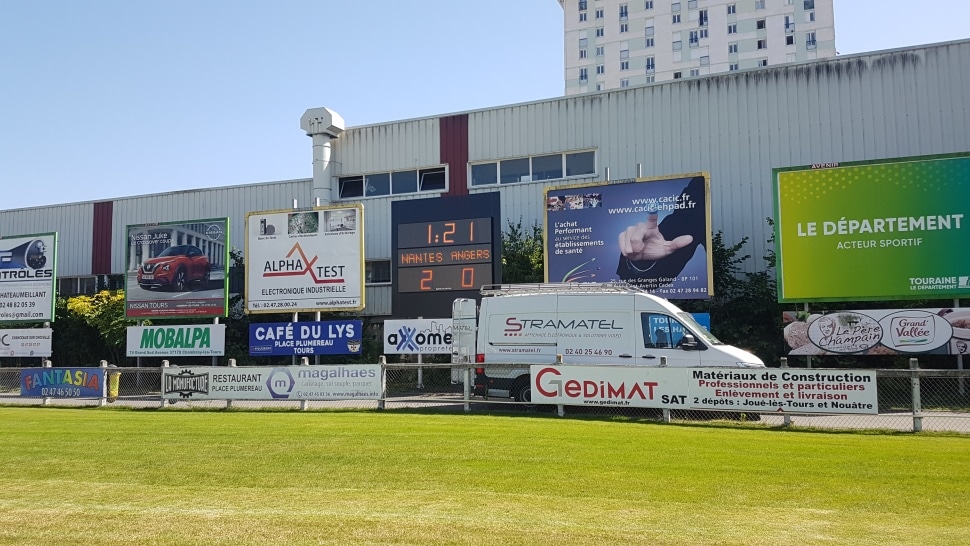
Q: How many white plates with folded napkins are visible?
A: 0